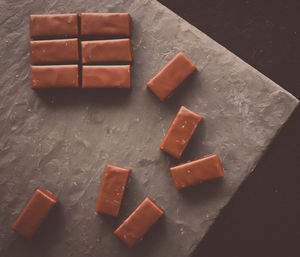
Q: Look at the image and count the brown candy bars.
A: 12